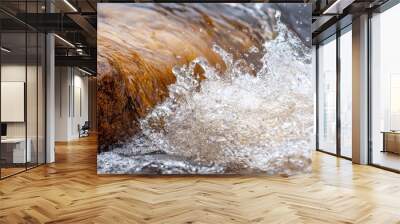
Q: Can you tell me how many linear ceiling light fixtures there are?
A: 4